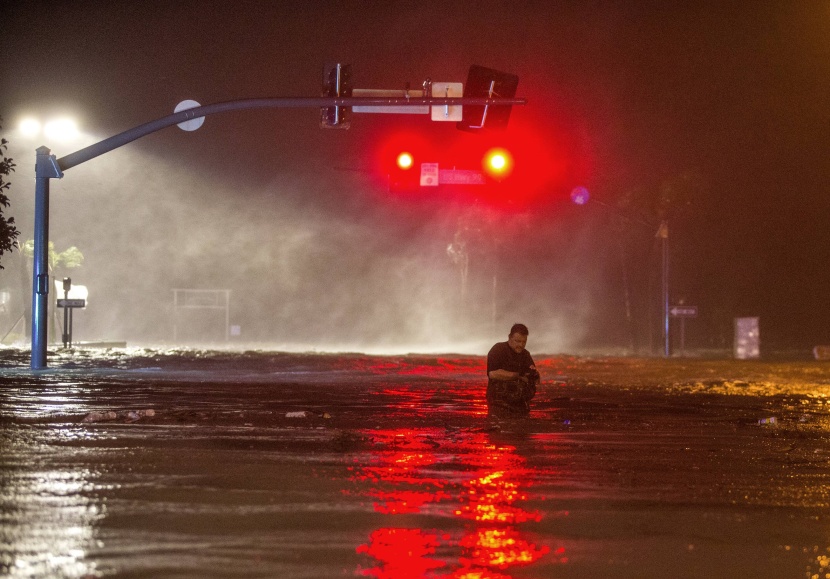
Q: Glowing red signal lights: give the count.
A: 2